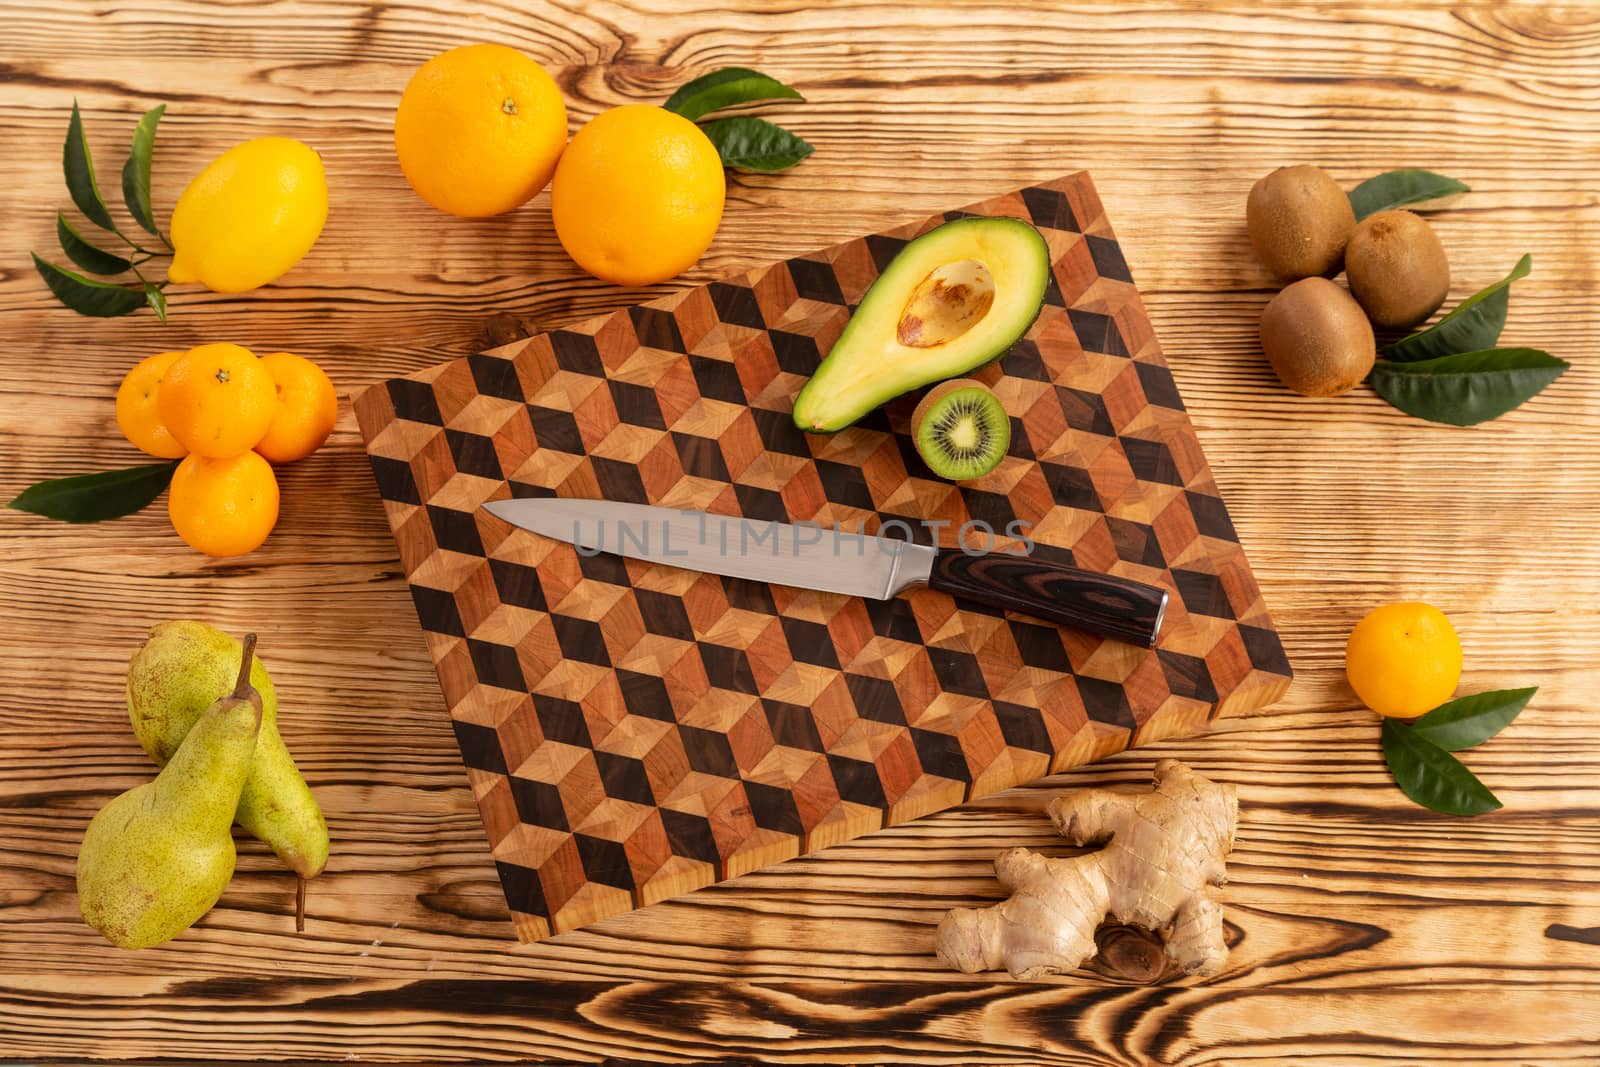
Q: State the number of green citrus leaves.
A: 13